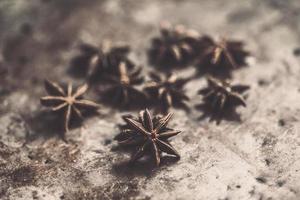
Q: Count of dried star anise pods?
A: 8